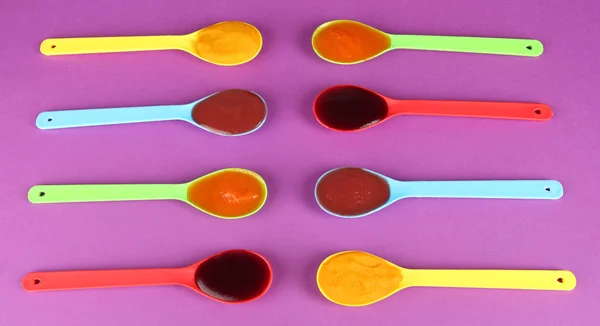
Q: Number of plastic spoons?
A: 8